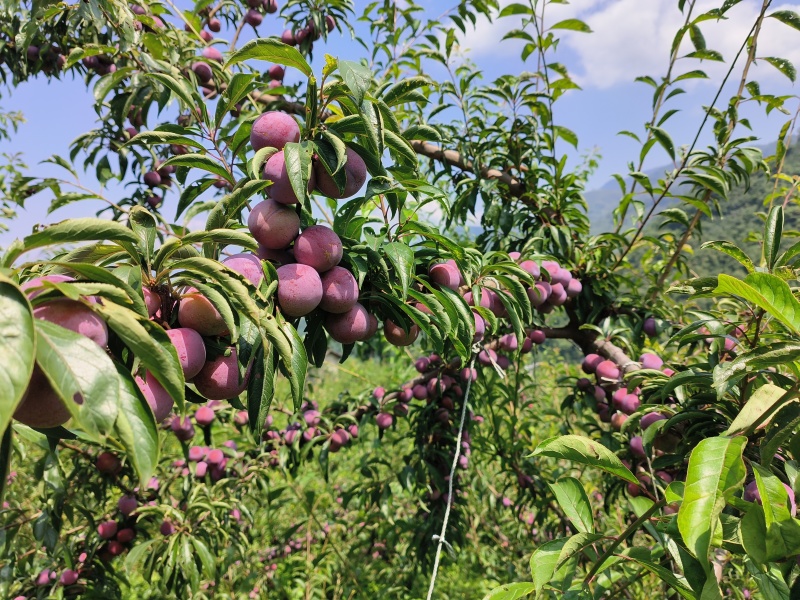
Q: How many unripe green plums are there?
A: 0